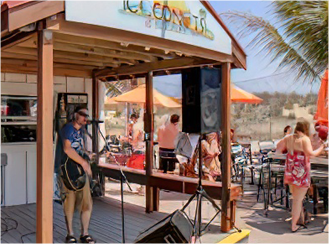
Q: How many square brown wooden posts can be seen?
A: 4